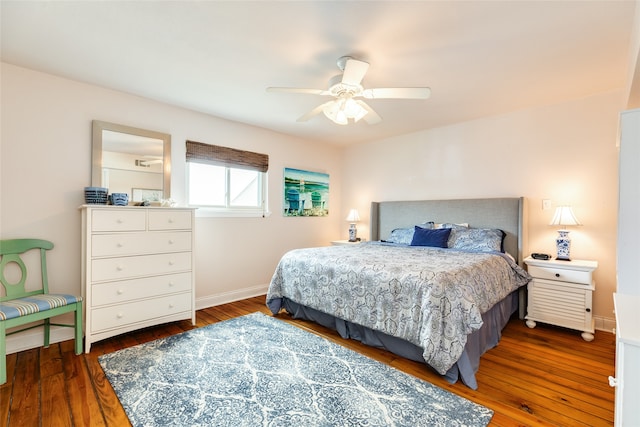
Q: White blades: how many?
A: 5